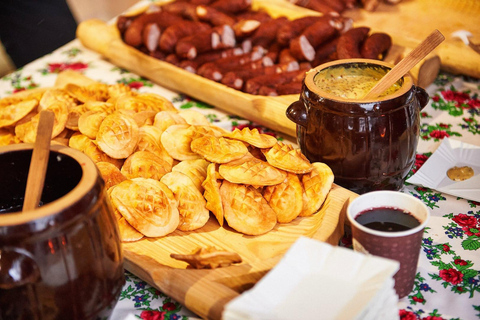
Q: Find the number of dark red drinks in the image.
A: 1